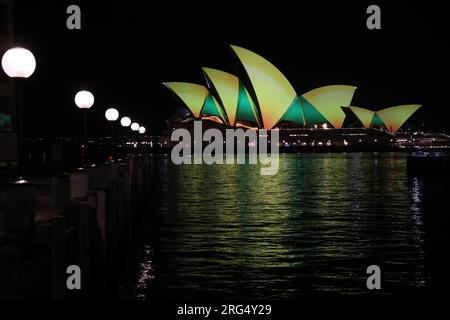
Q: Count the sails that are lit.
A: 6